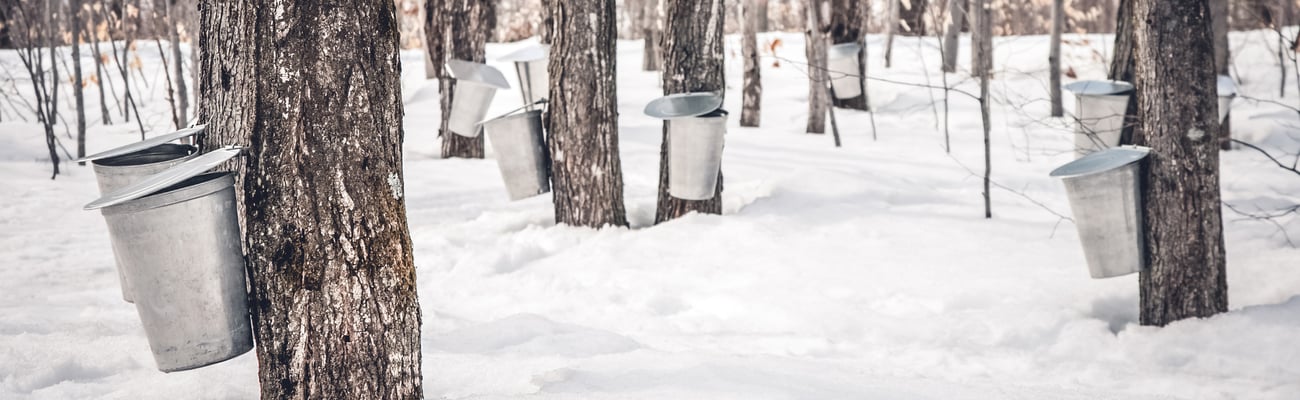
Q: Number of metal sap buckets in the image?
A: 10